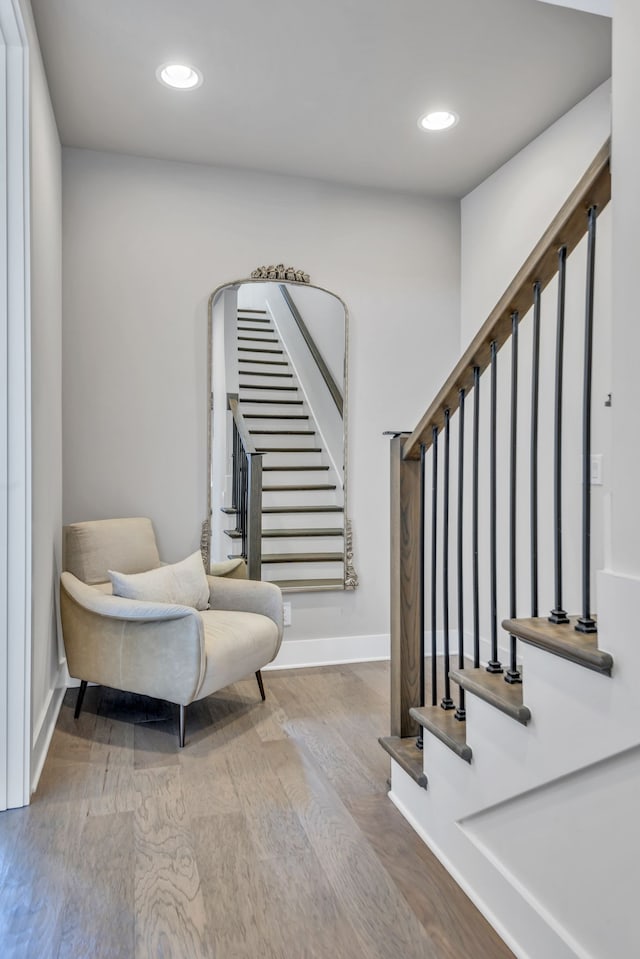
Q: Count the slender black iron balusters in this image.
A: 10